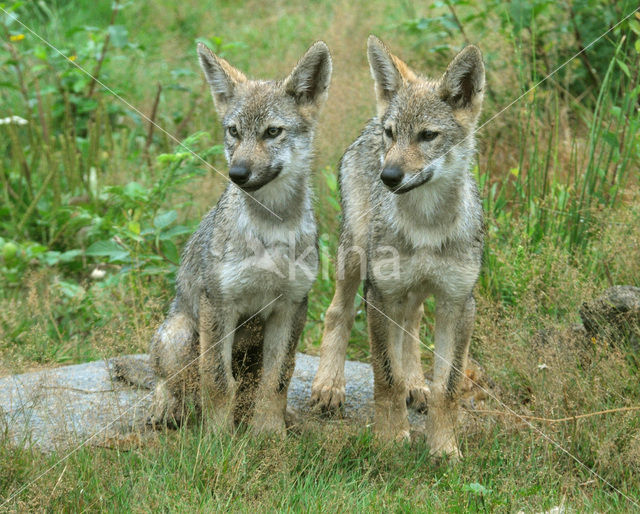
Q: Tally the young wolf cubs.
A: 2